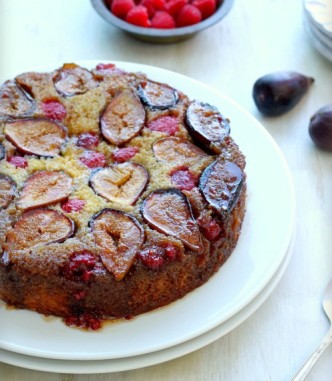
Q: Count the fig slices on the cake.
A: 15